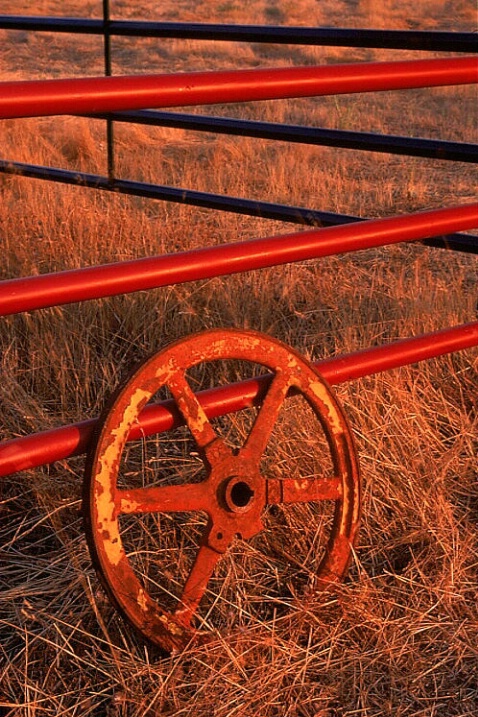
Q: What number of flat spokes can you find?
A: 5